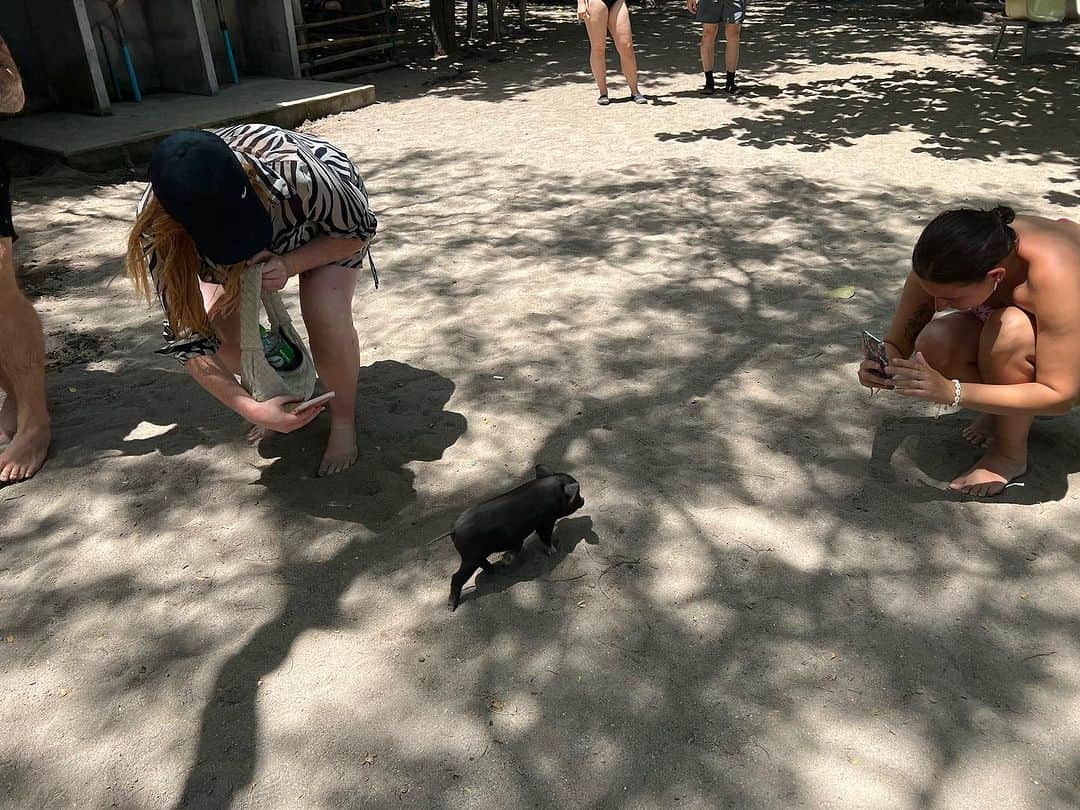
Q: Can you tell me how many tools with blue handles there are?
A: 2